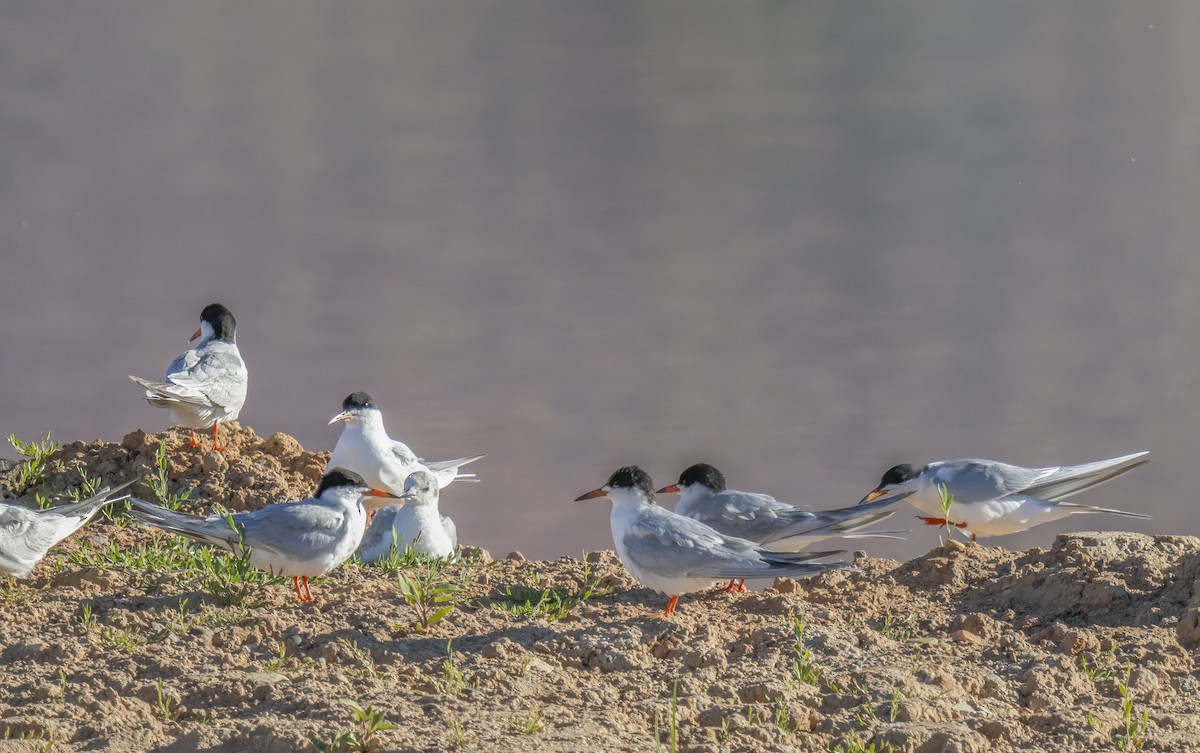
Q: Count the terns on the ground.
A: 8